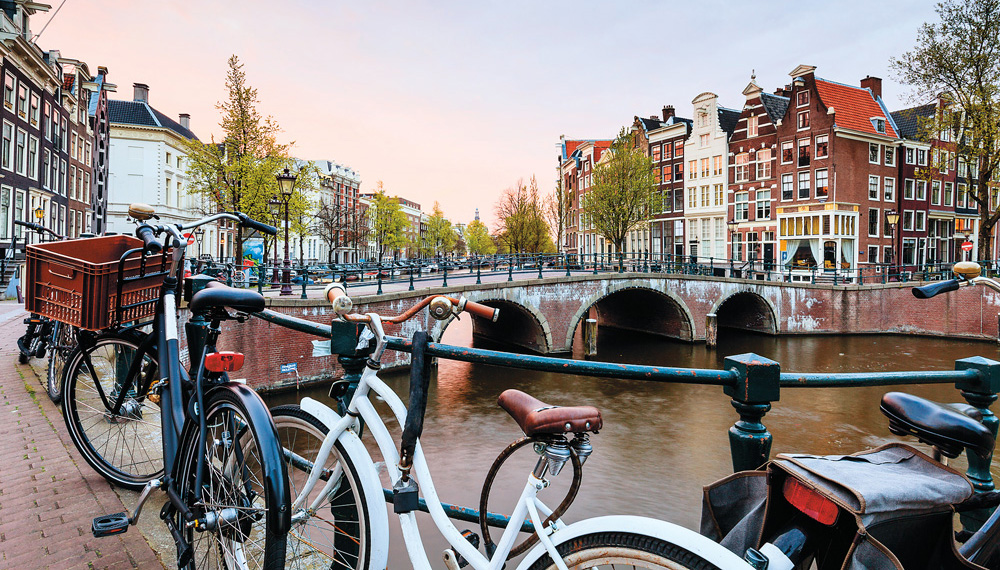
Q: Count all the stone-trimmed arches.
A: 3